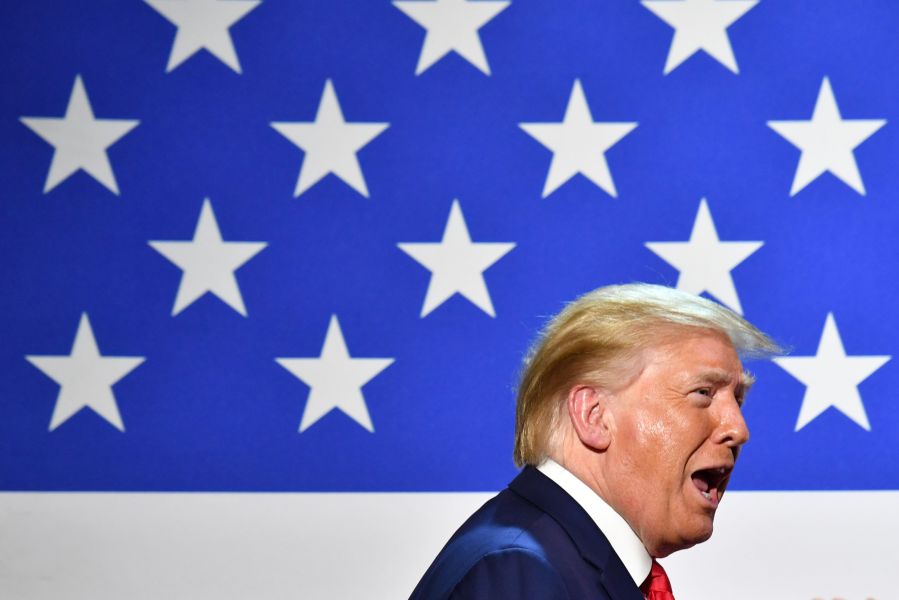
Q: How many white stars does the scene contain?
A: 13